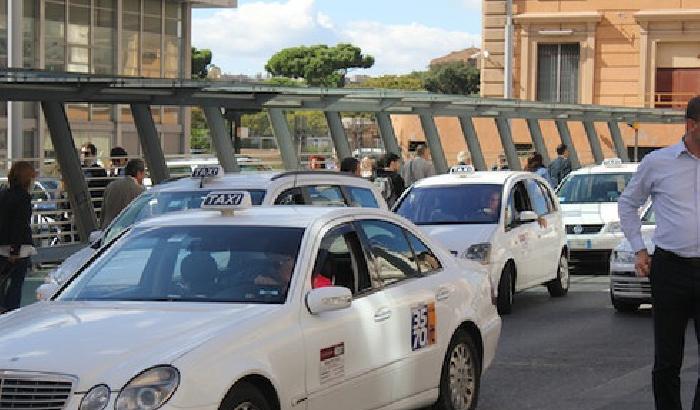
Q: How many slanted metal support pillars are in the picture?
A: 13